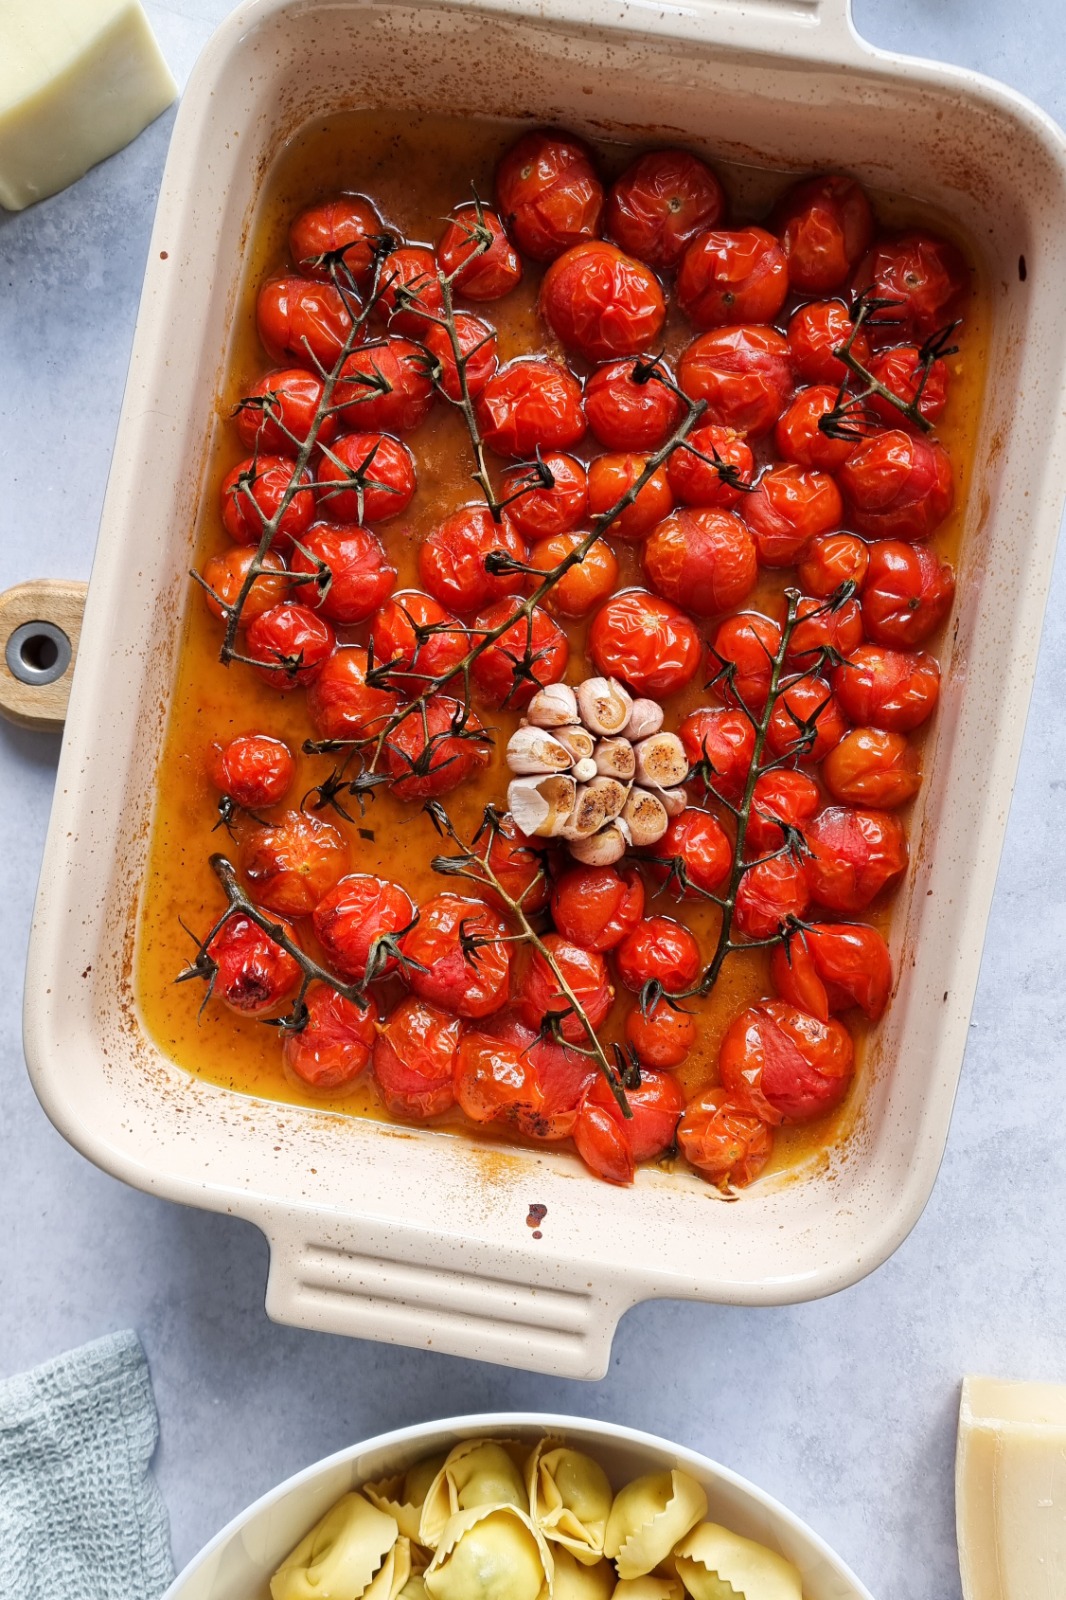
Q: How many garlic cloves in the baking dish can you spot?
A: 13